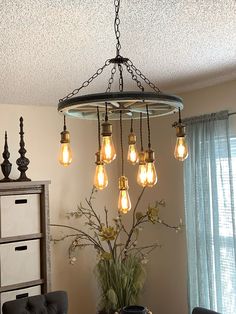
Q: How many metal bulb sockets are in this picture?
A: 8